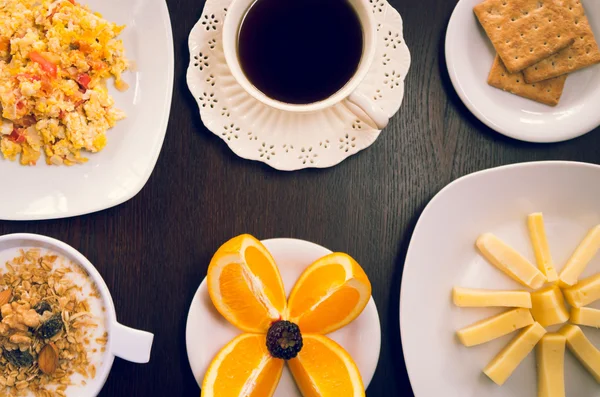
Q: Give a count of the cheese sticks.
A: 10